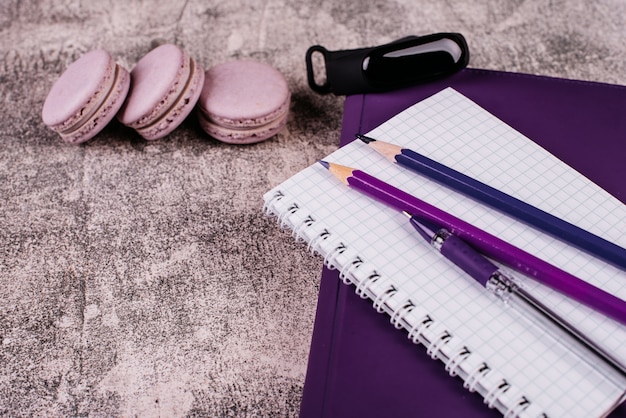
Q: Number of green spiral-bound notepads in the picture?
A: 0